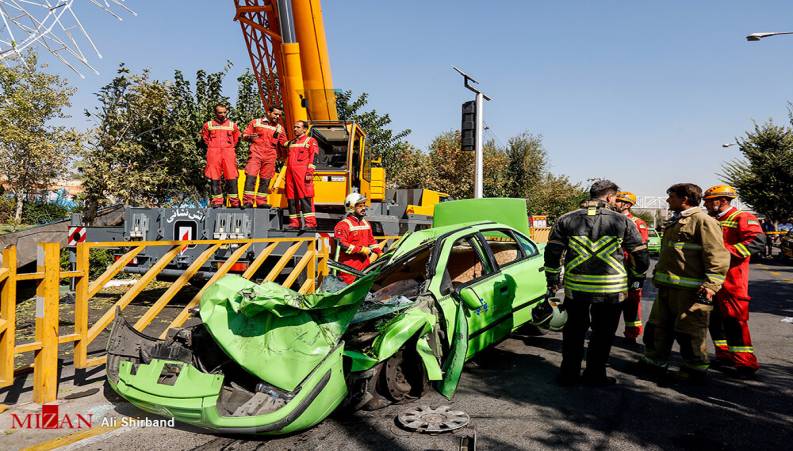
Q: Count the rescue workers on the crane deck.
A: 3